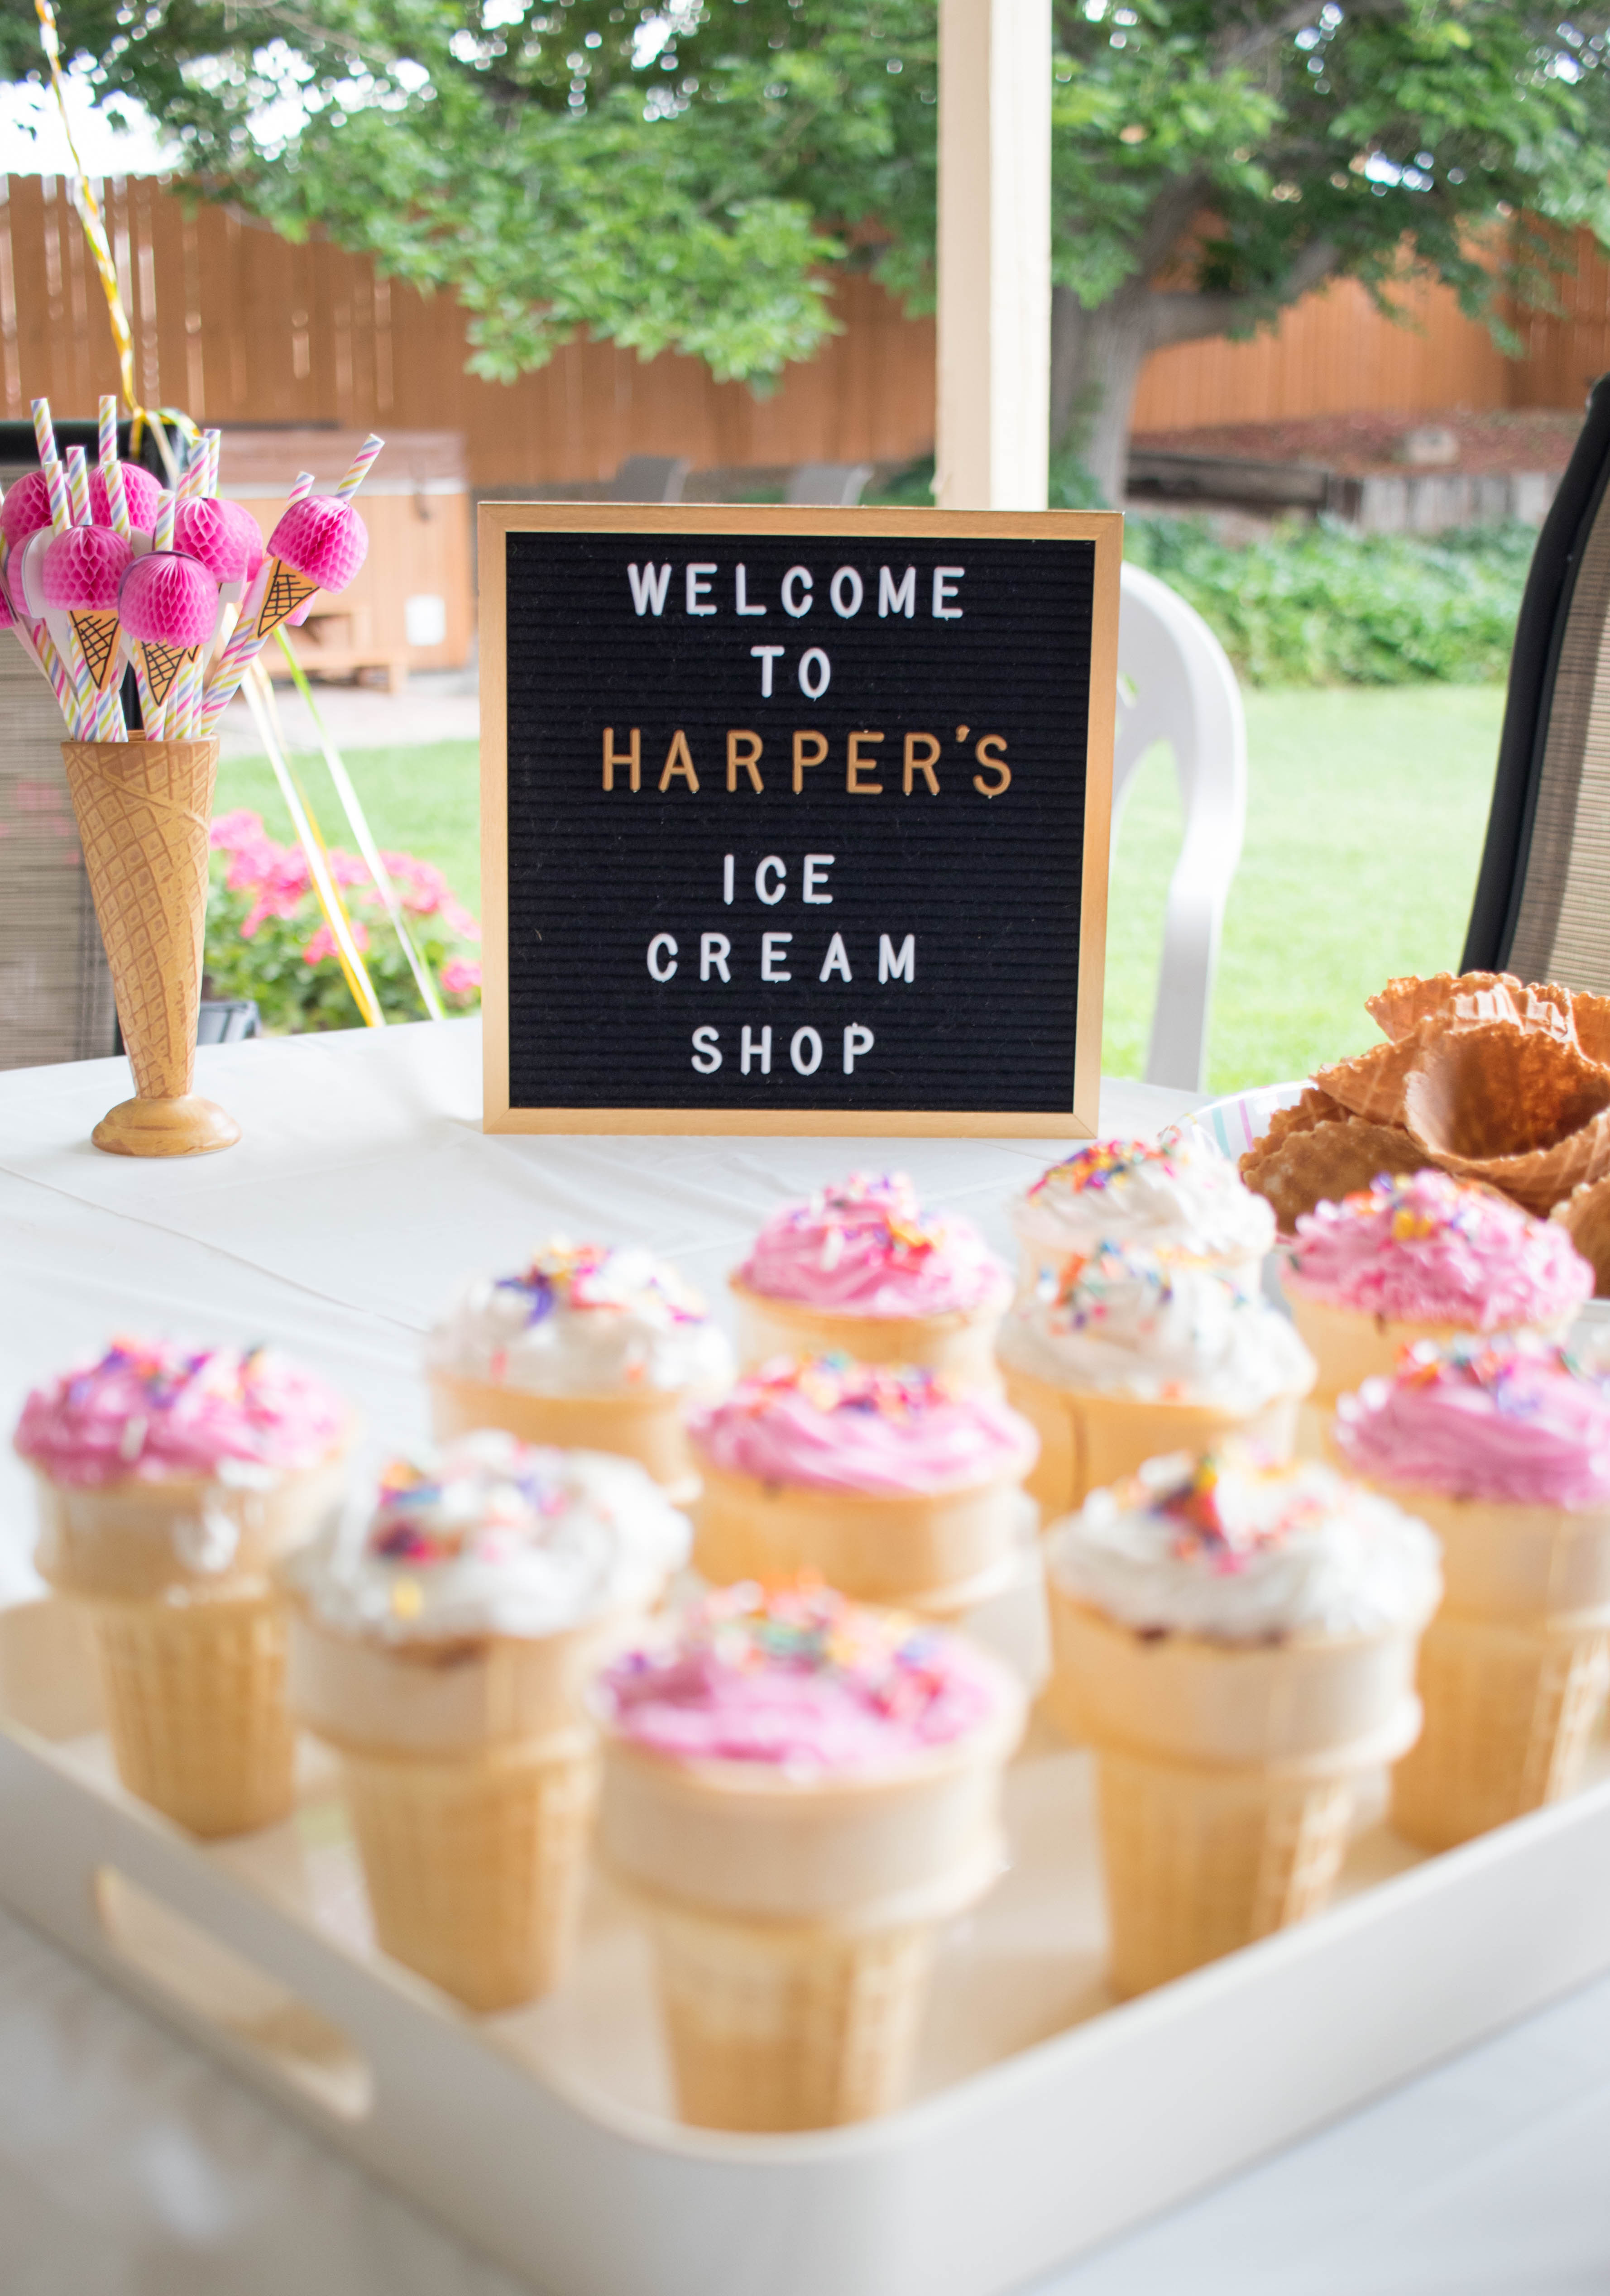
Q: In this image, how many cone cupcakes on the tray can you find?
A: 11